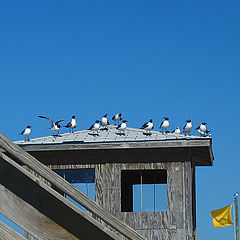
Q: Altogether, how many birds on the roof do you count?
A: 12